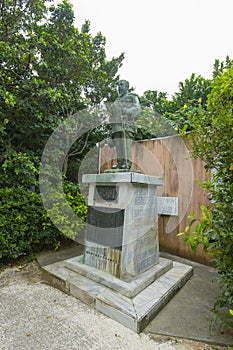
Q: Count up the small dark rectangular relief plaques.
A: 1